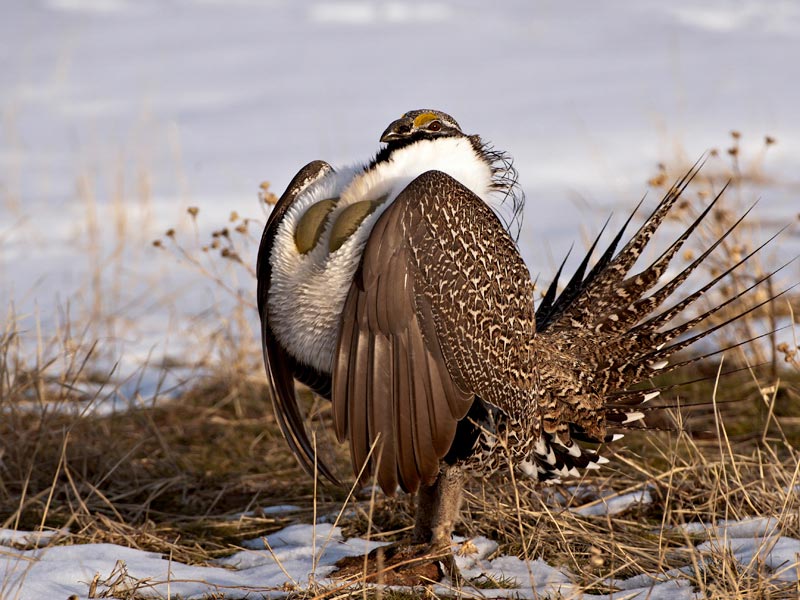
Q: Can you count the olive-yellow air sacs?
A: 2